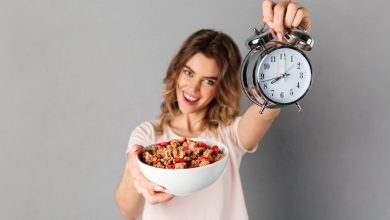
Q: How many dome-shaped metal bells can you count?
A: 2